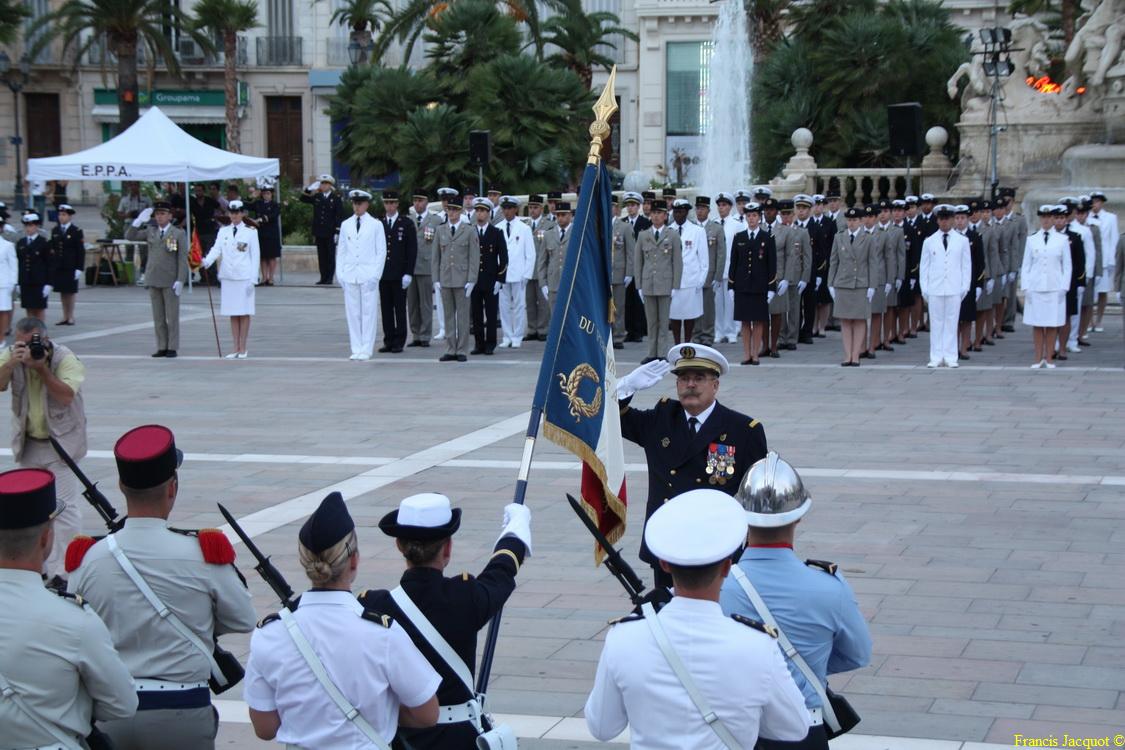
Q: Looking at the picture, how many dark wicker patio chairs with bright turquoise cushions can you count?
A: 0